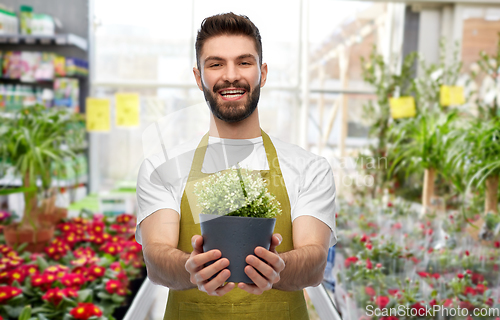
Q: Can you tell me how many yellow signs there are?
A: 4